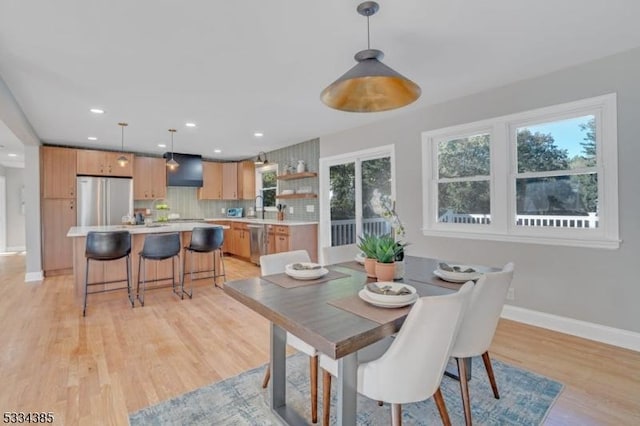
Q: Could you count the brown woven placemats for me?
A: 4